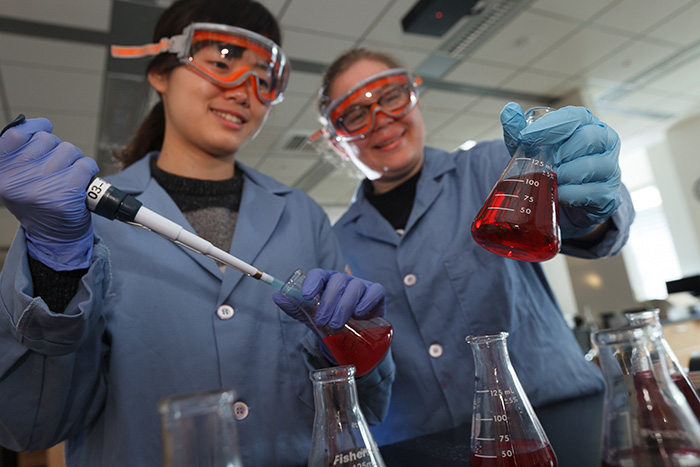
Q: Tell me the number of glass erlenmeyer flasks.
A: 7